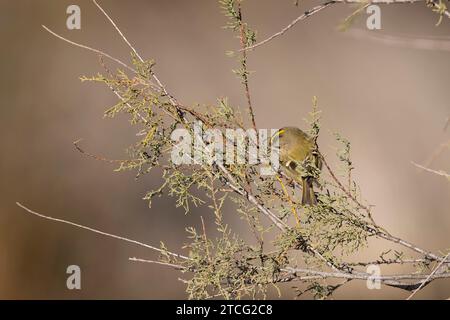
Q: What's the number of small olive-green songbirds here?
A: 1